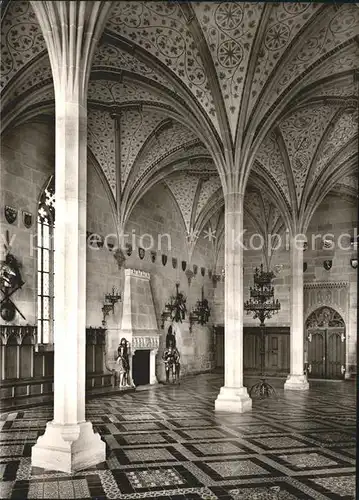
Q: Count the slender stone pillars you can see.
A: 3